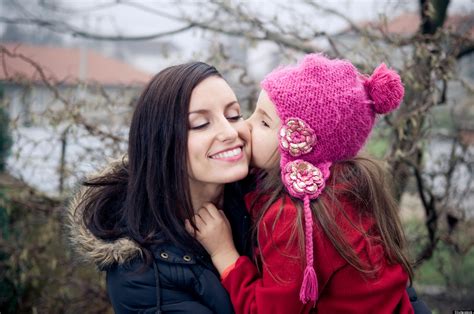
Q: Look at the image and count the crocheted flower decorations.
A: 2